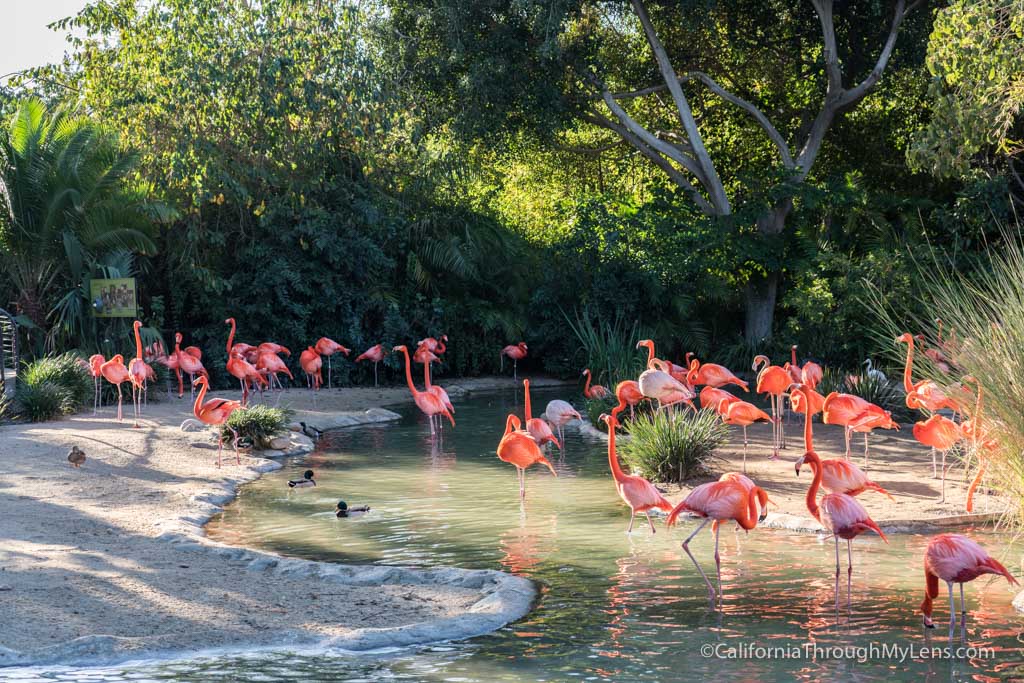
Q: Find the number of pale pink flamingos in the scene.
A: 2